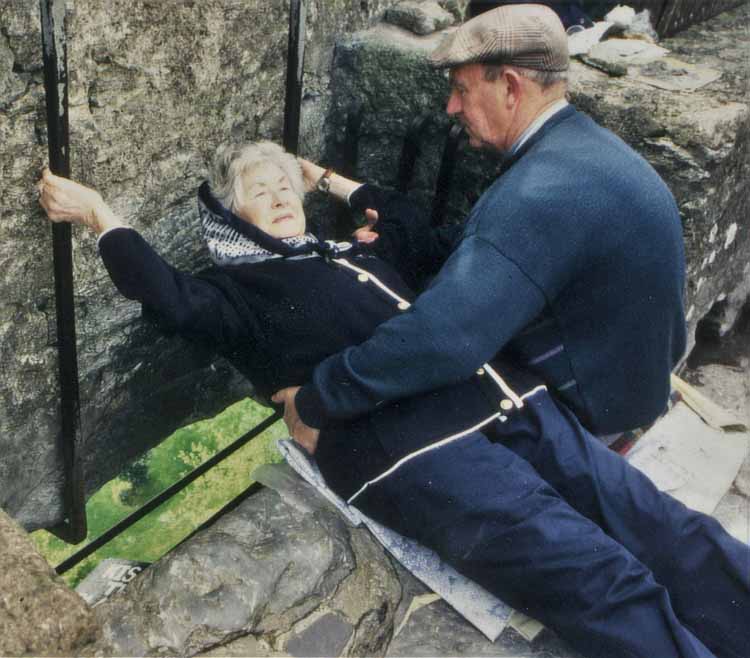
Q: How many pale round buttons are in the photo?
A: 4